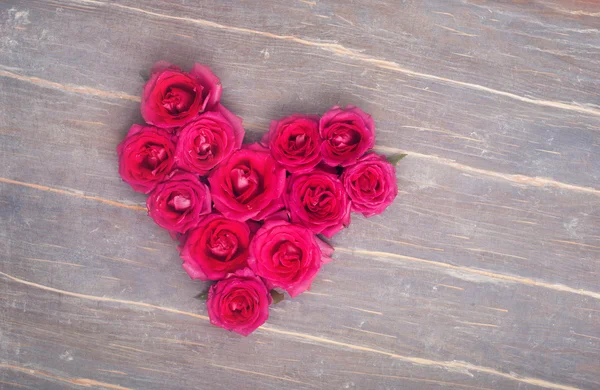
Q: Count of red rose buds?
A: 12